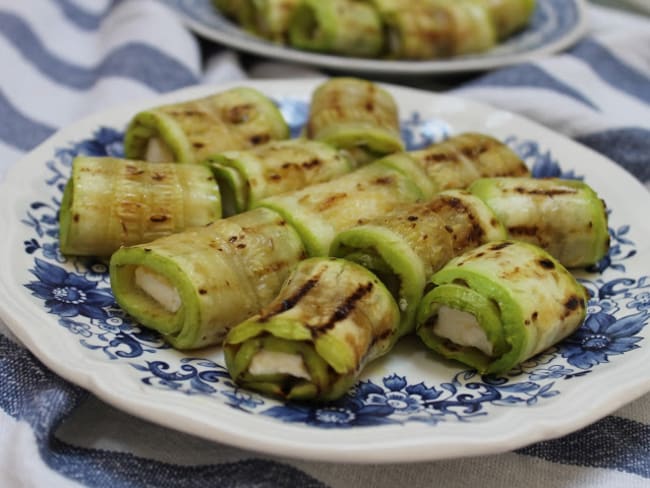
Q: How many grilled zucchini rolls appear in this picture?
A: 11